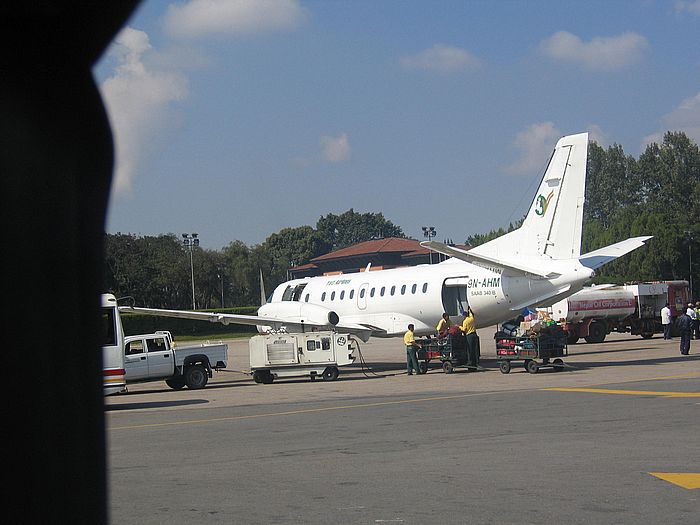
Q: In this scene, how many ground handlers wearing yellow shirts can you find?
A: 3